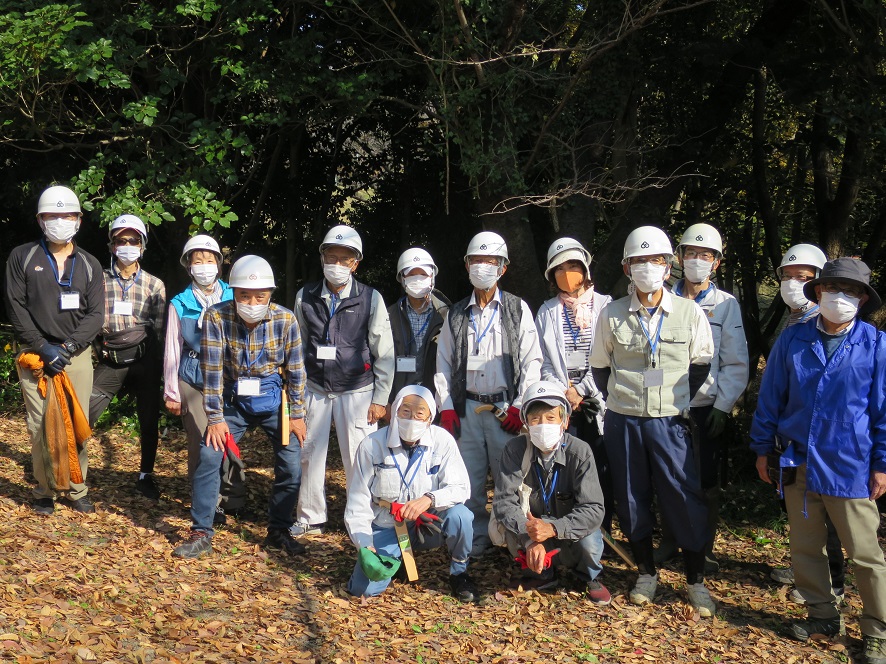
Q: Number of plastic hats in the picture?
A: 12